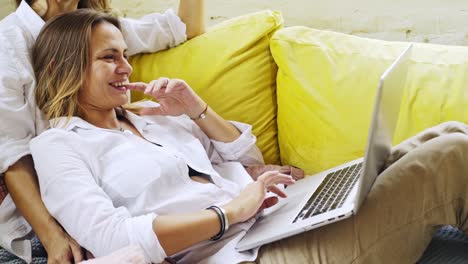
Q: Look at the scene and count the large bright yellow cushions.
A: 2